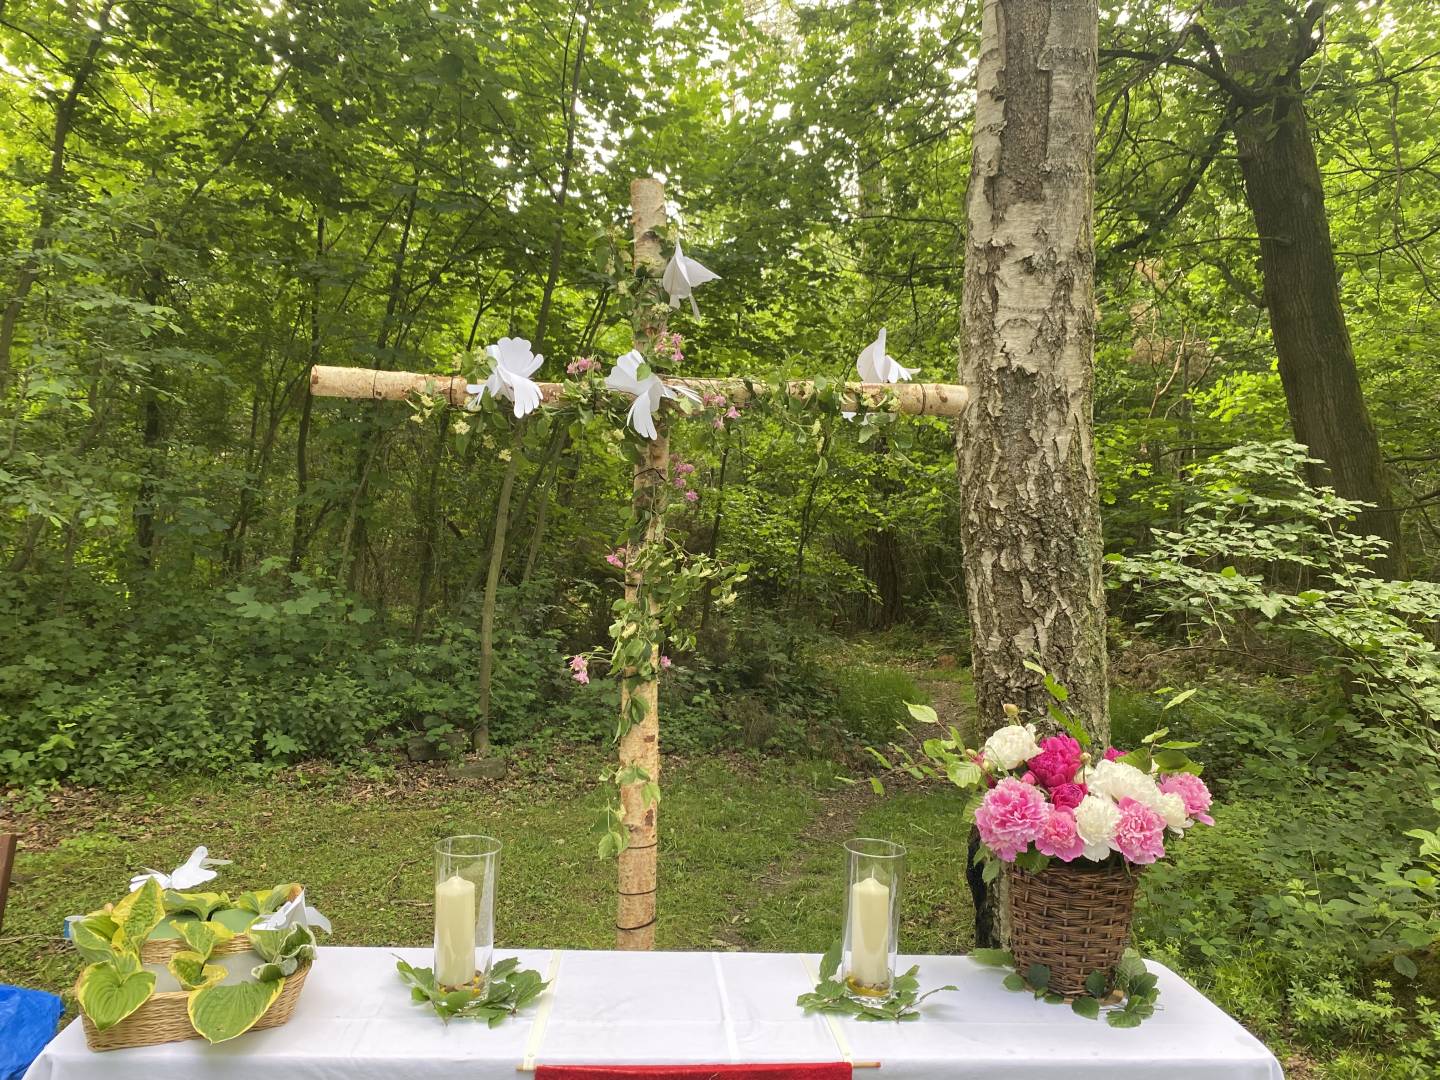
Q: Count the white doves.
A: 6